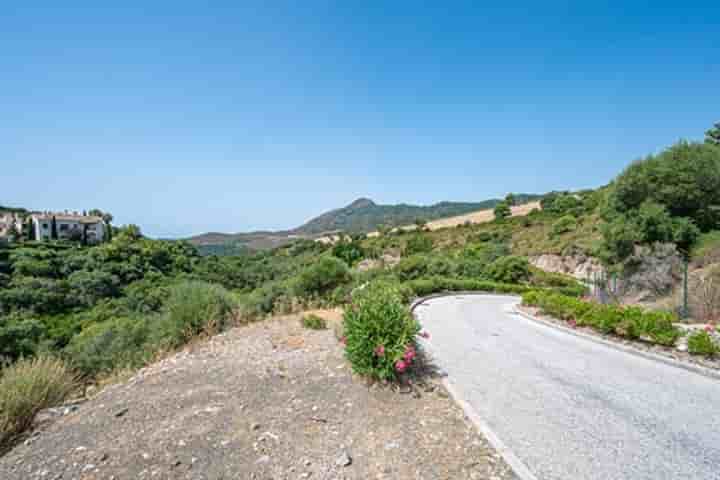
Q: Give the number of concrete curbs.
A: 2